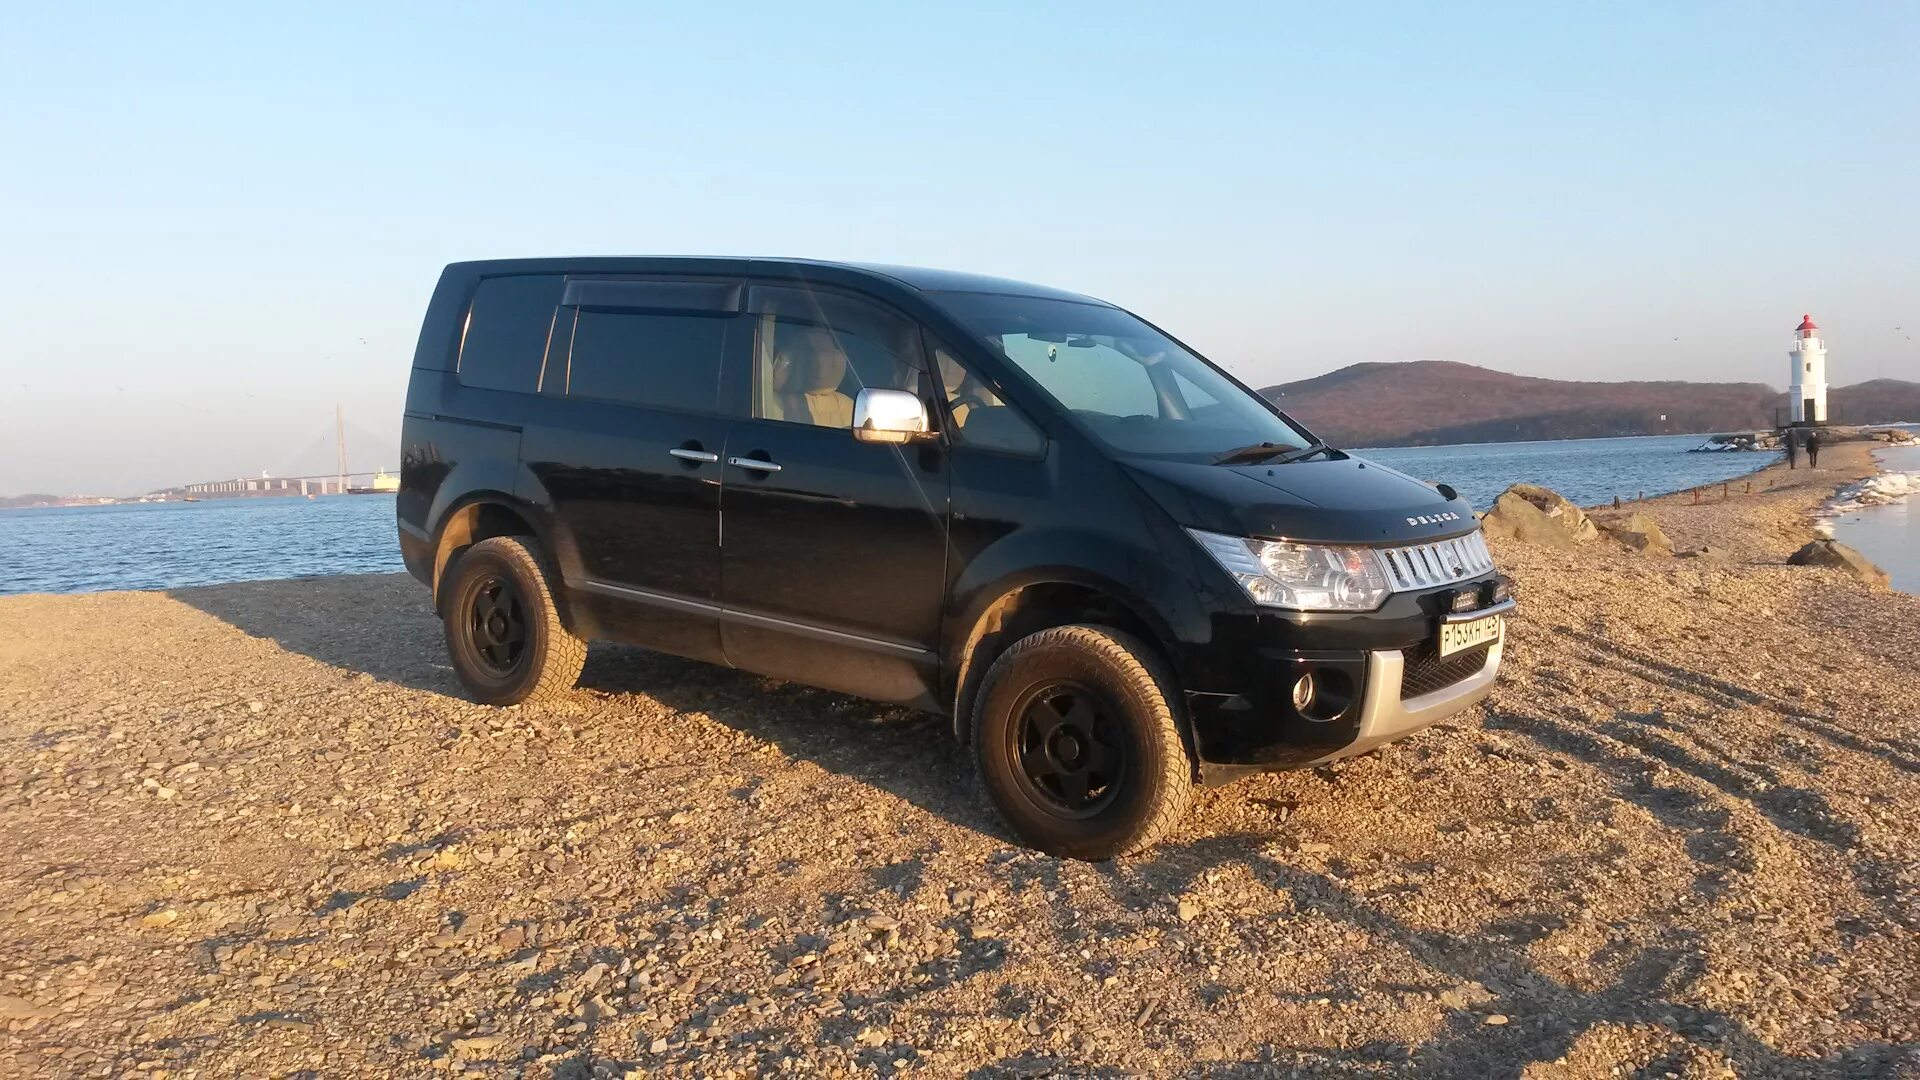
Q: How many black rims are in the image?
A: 2